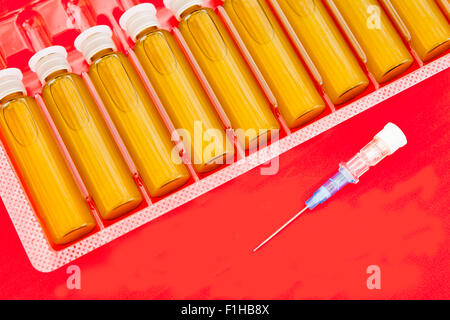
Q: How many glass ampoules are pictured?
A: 9